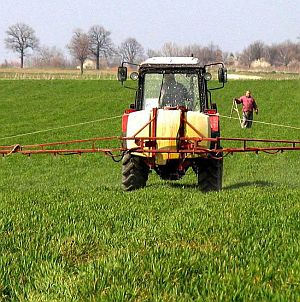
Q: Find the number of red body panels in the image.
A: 2